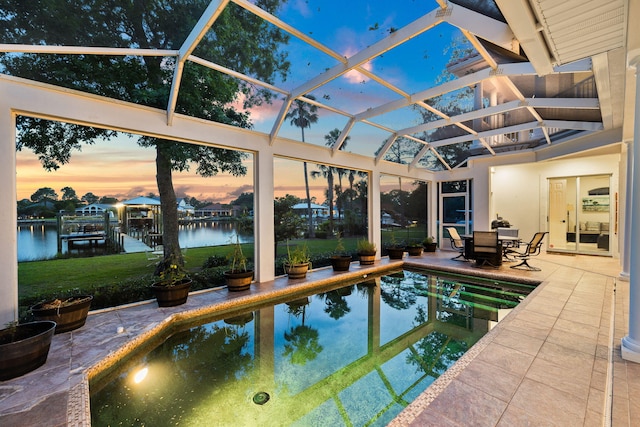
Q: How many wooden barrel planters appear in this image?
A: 10